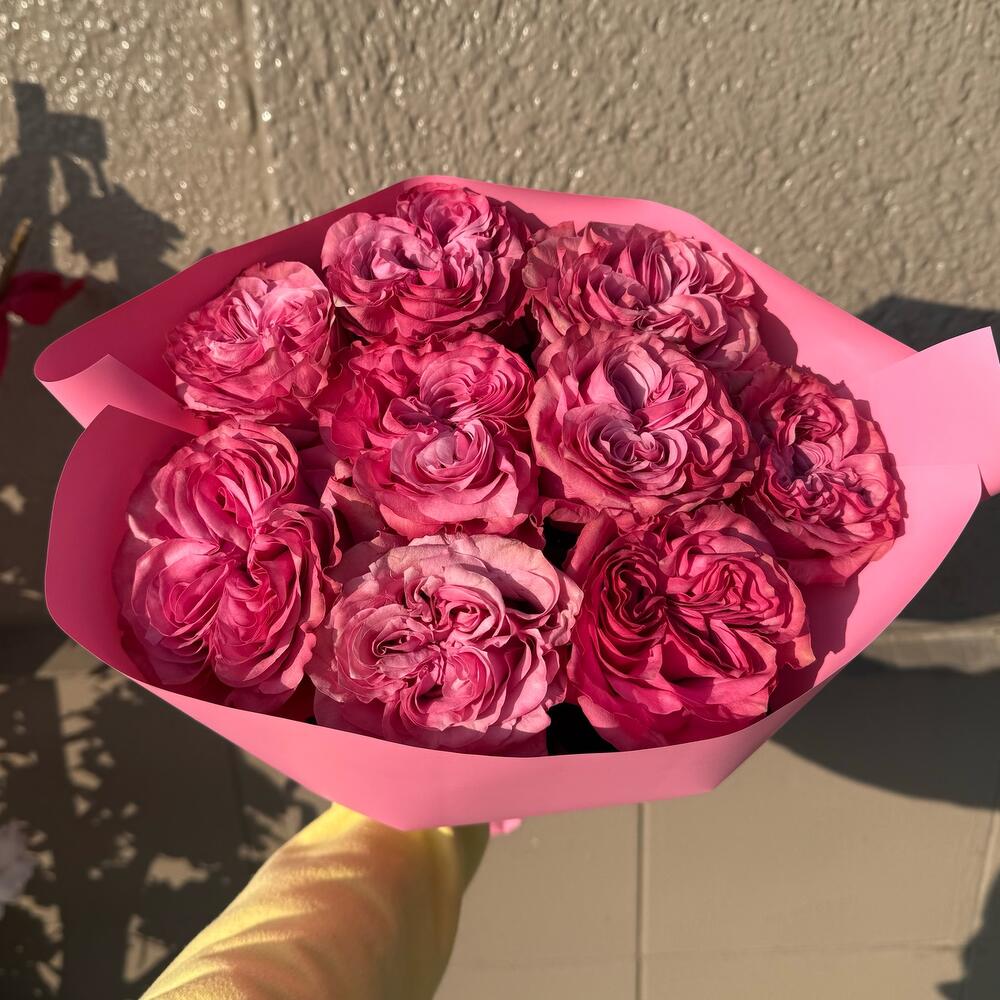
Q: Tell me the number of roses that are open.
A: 9